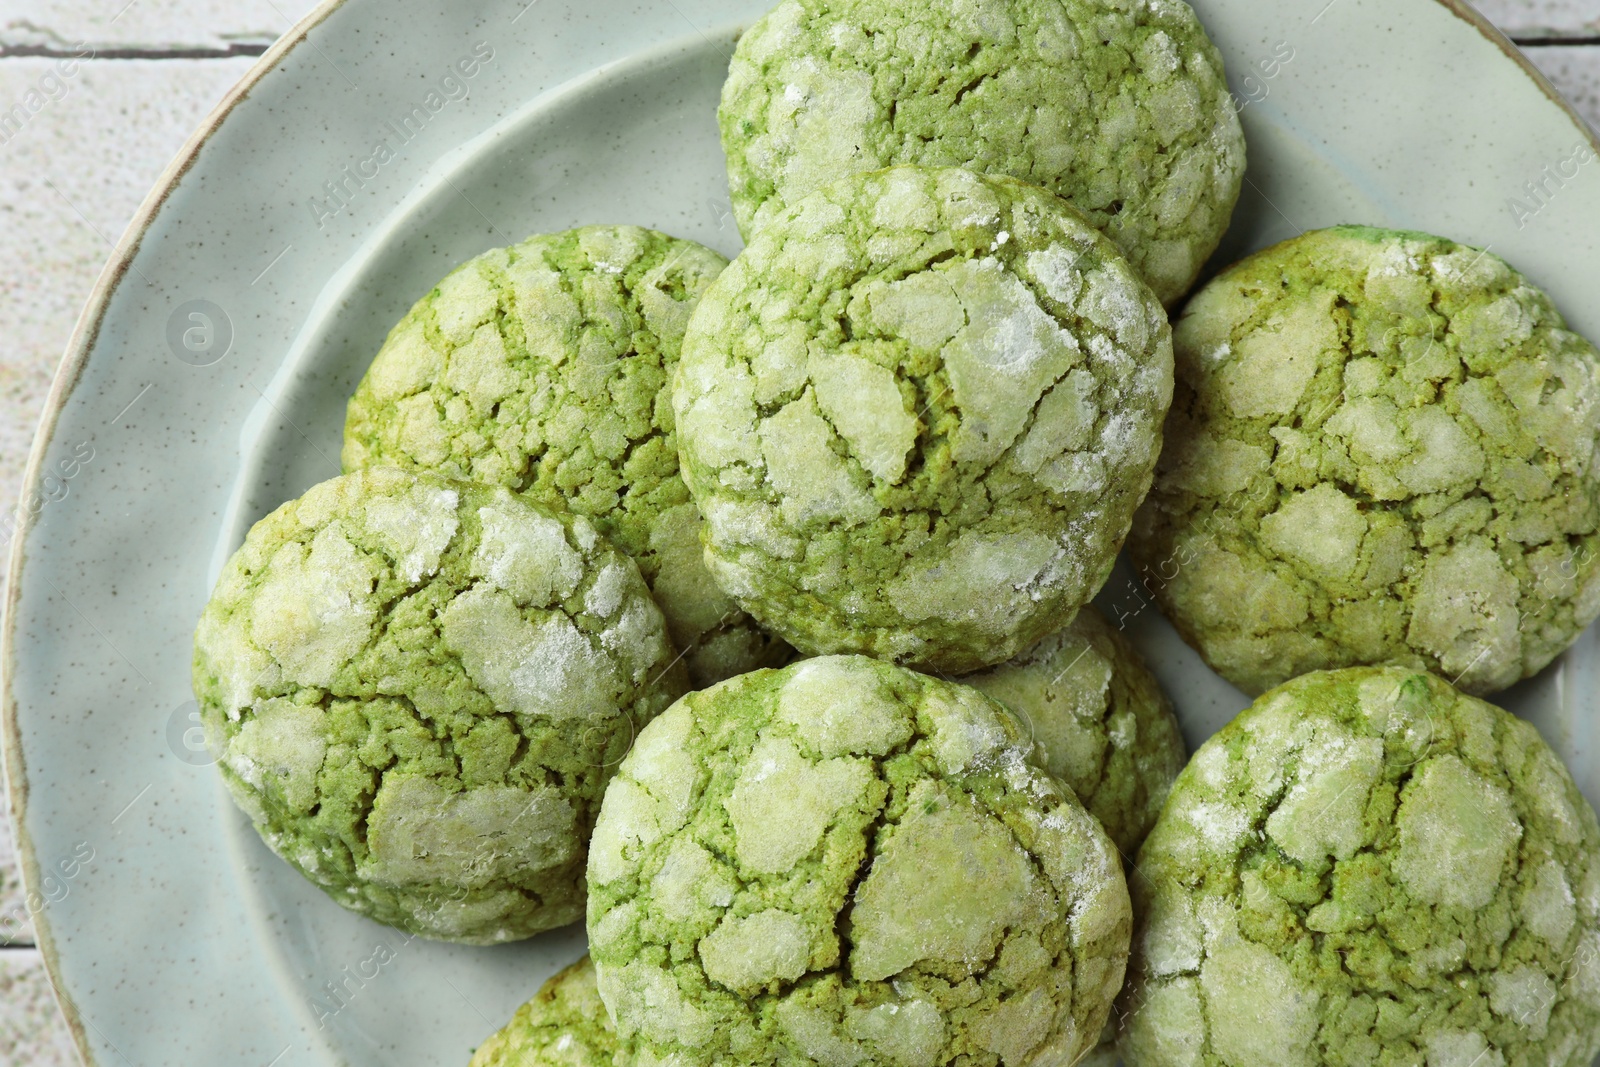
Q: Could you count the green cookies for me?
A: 9